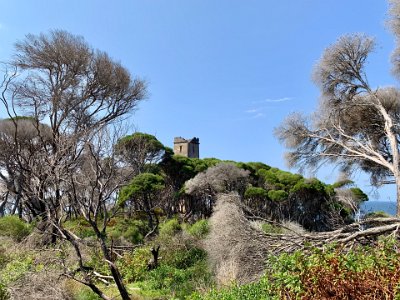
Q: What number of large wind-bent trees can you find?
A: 2